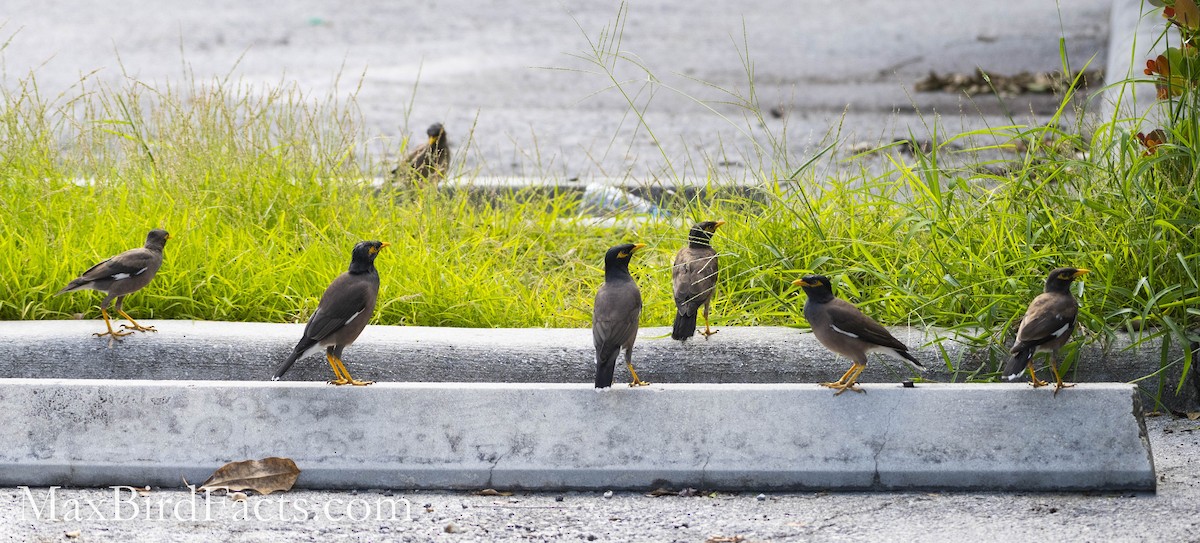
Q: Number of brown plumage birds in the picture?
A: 7